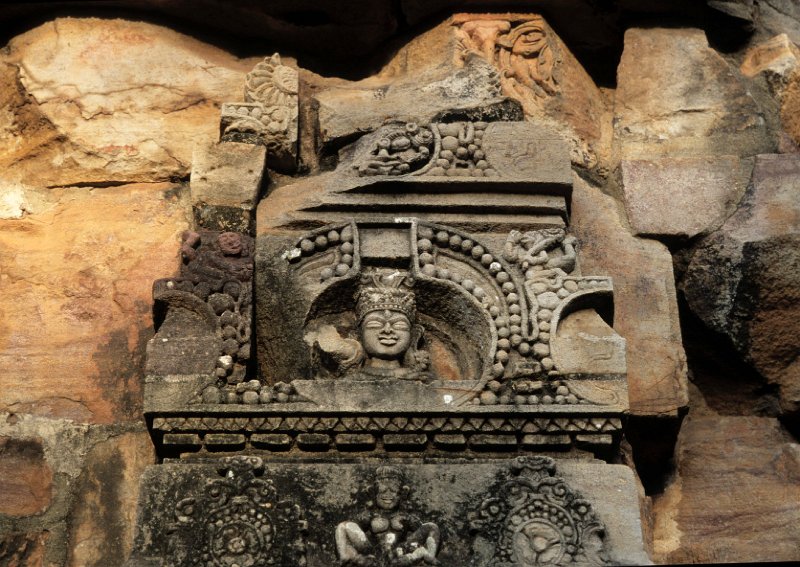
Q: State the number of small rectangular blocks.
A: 10